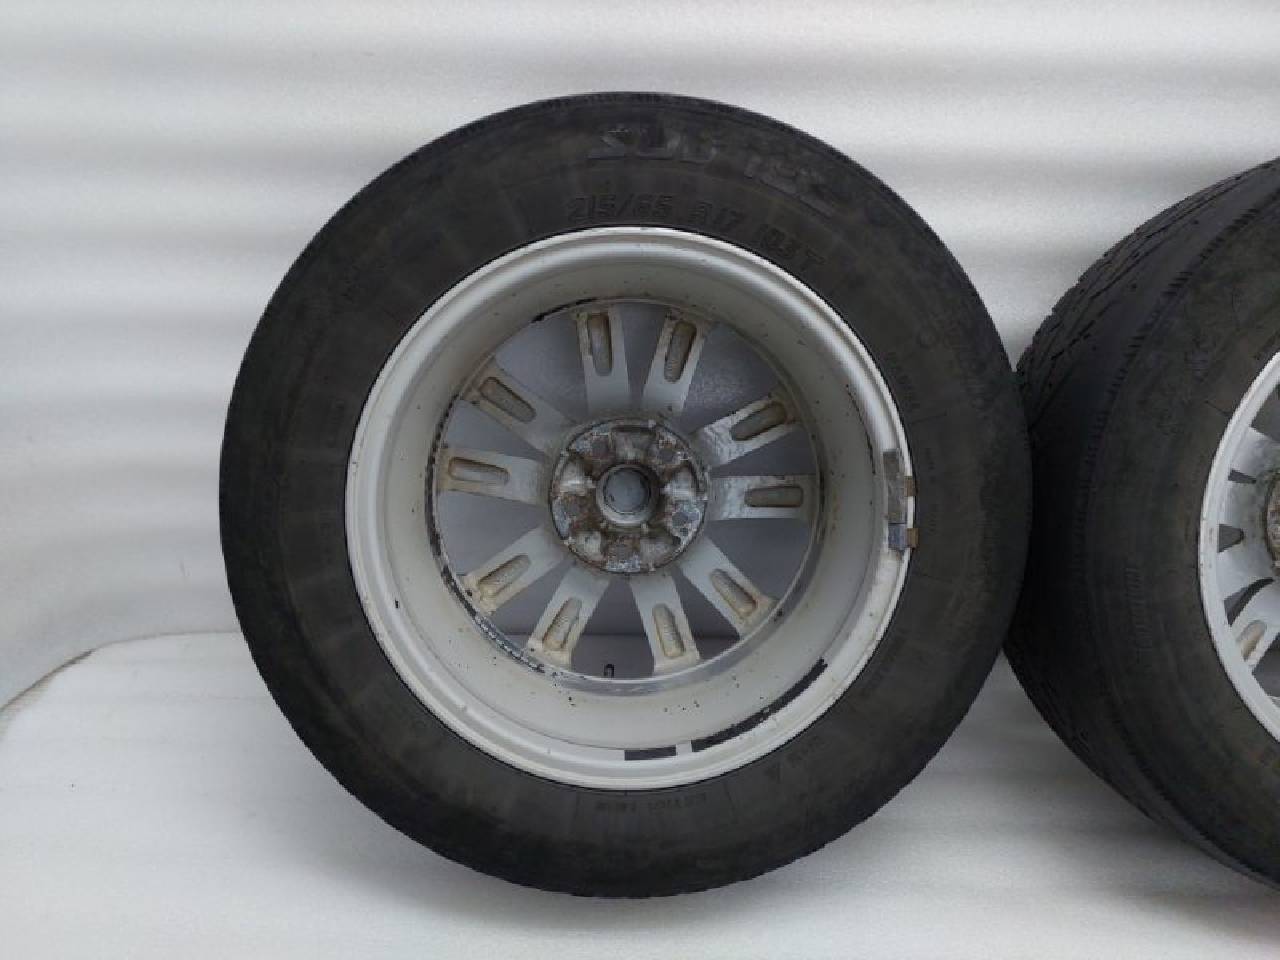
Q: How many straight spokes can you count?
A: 10